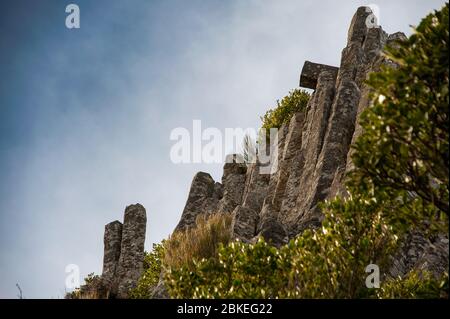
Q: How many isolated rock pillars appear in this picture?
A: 2